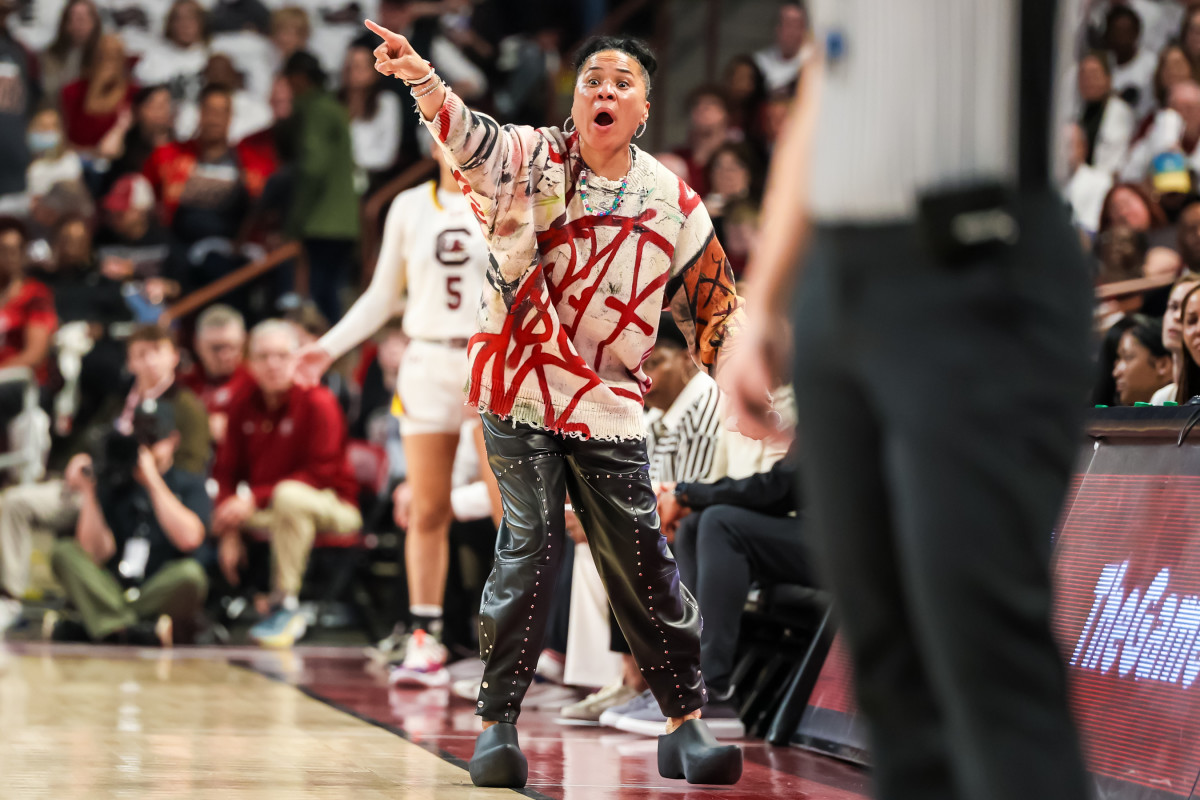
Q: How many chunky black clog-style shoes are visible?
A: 2